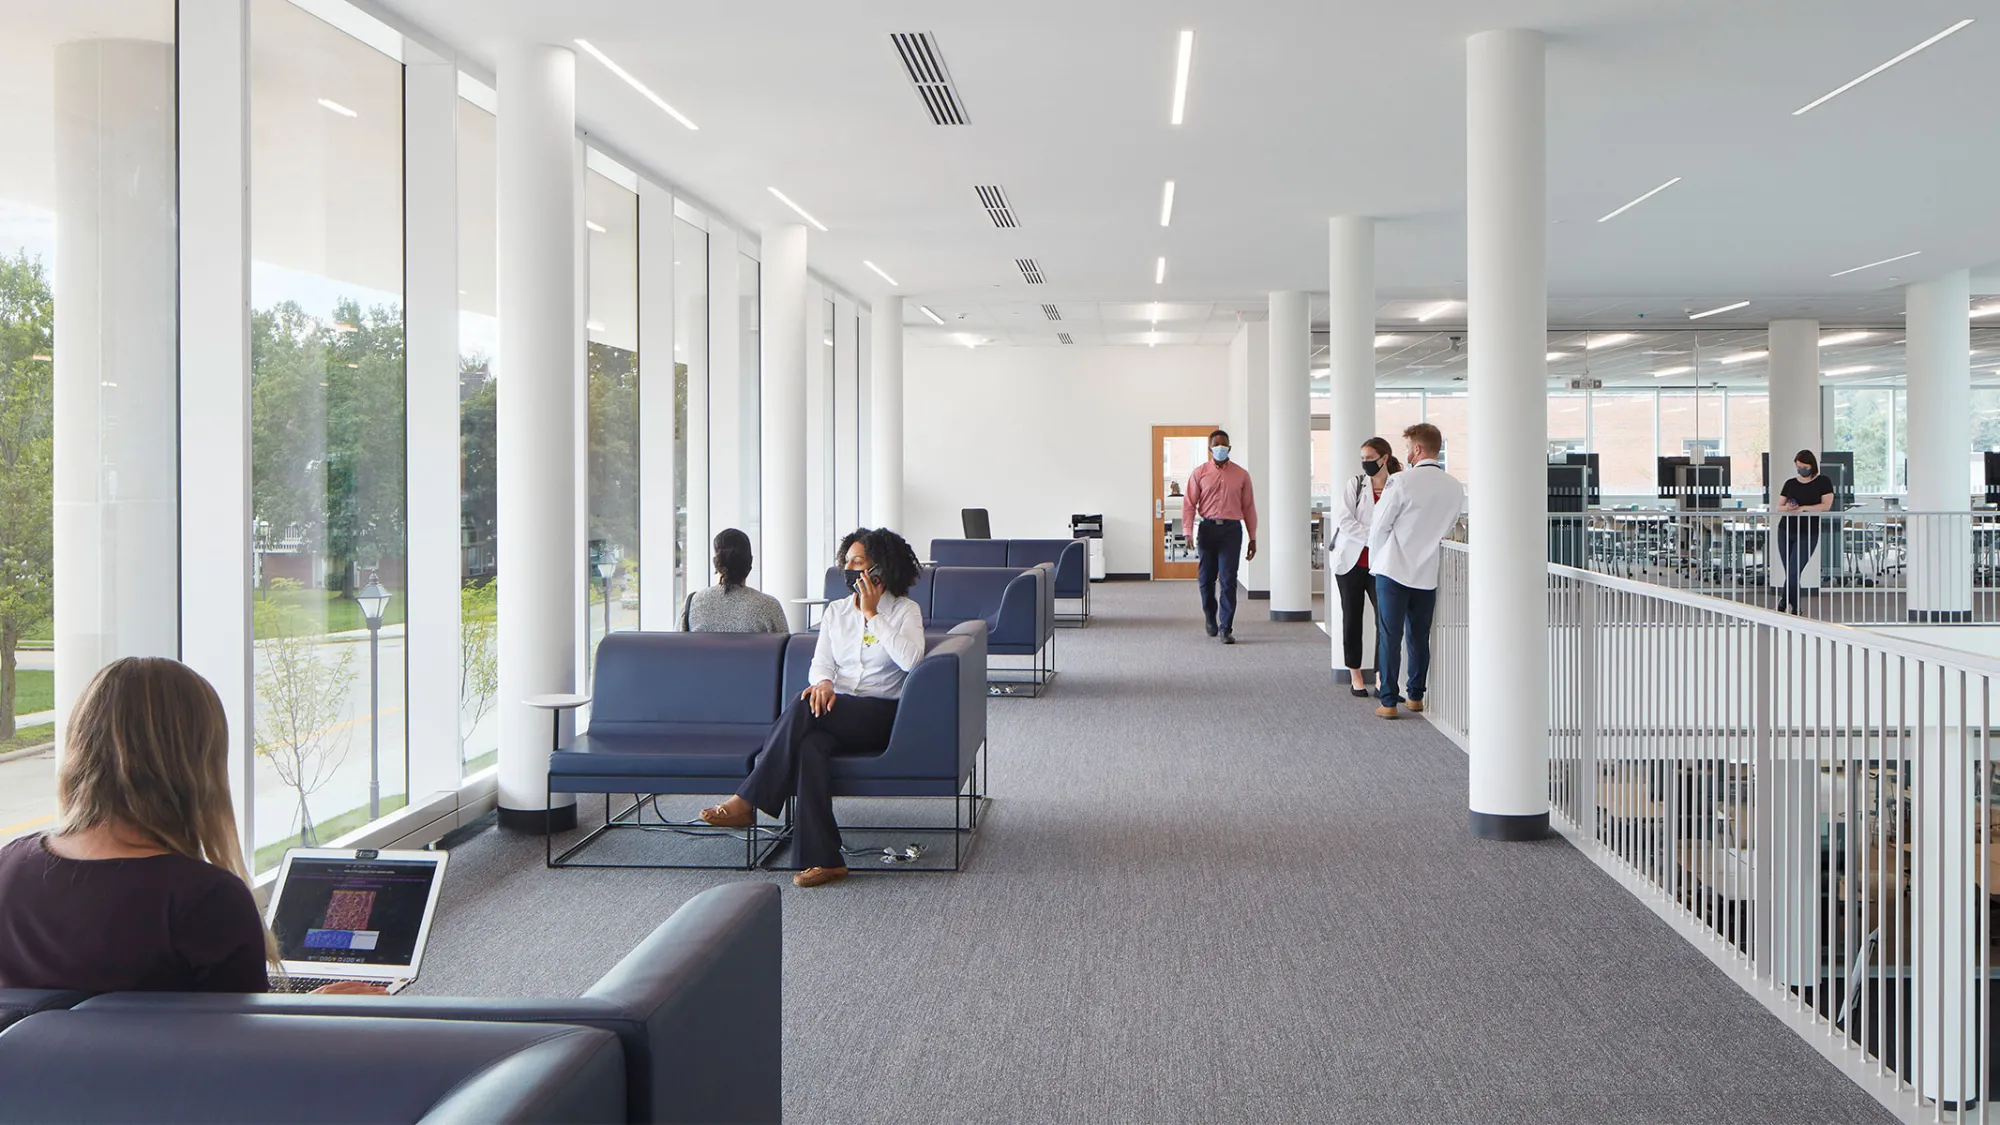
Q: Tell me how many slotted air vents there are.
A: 5